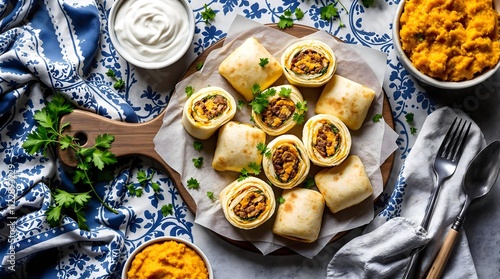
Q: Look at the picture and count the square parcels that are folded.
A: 5